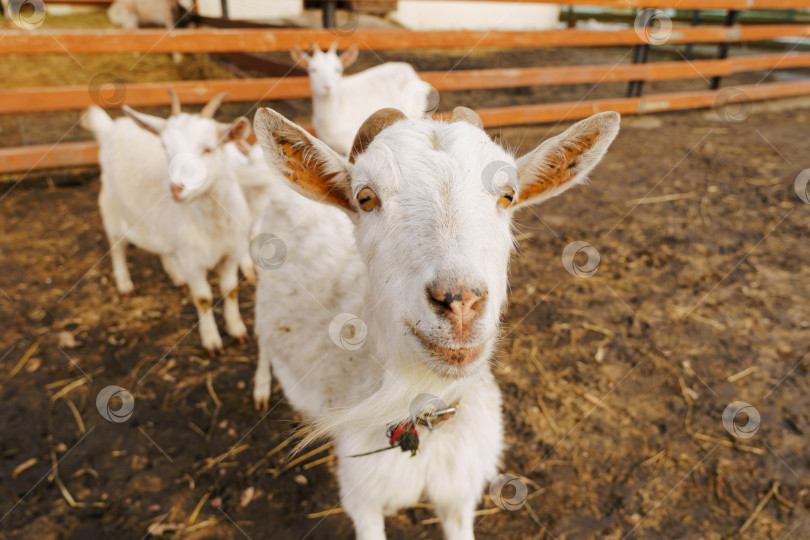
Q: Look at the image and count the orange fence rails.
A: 4